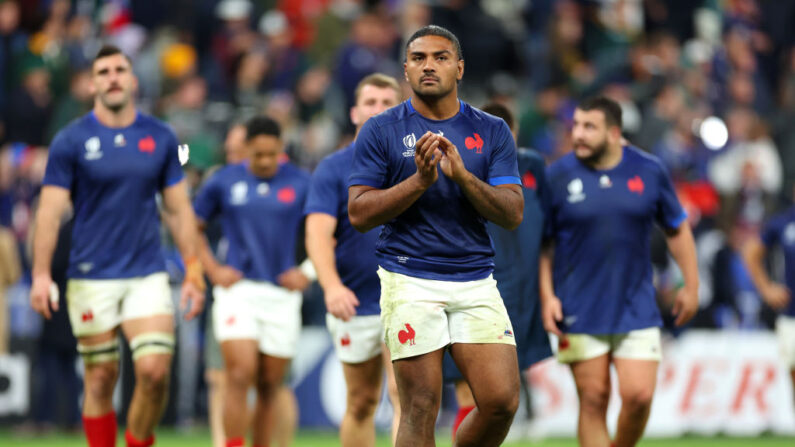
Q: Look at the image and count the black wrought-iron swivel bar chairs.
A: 0